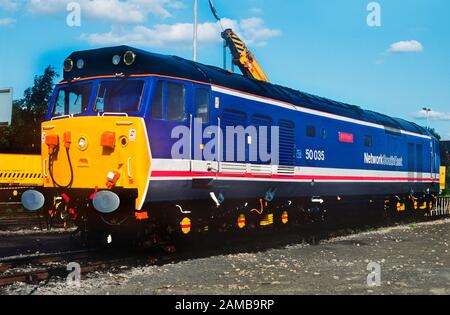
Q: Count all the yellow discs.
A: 6